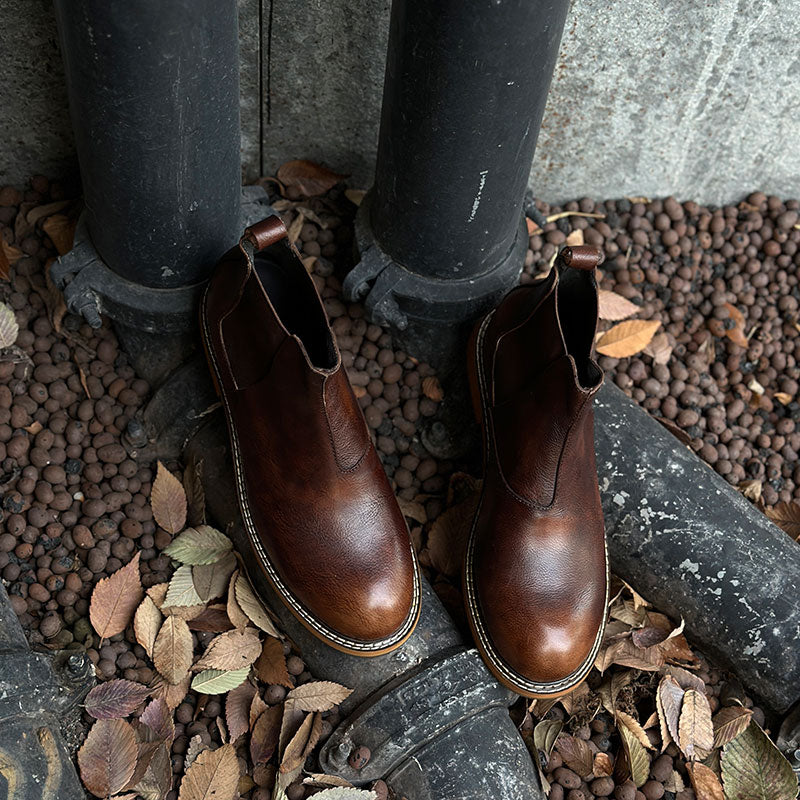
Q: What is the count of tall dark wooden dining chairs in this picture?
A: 0